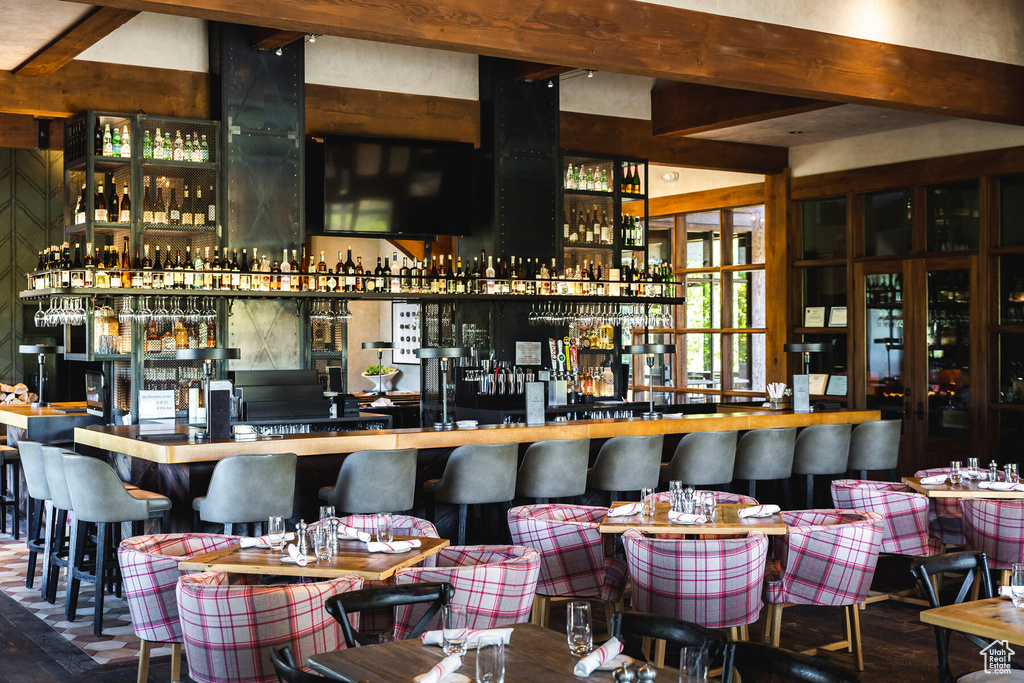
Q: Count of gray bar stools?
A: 12